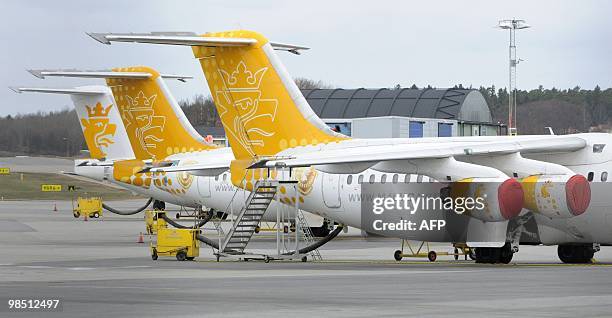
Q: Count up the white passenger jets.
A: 3